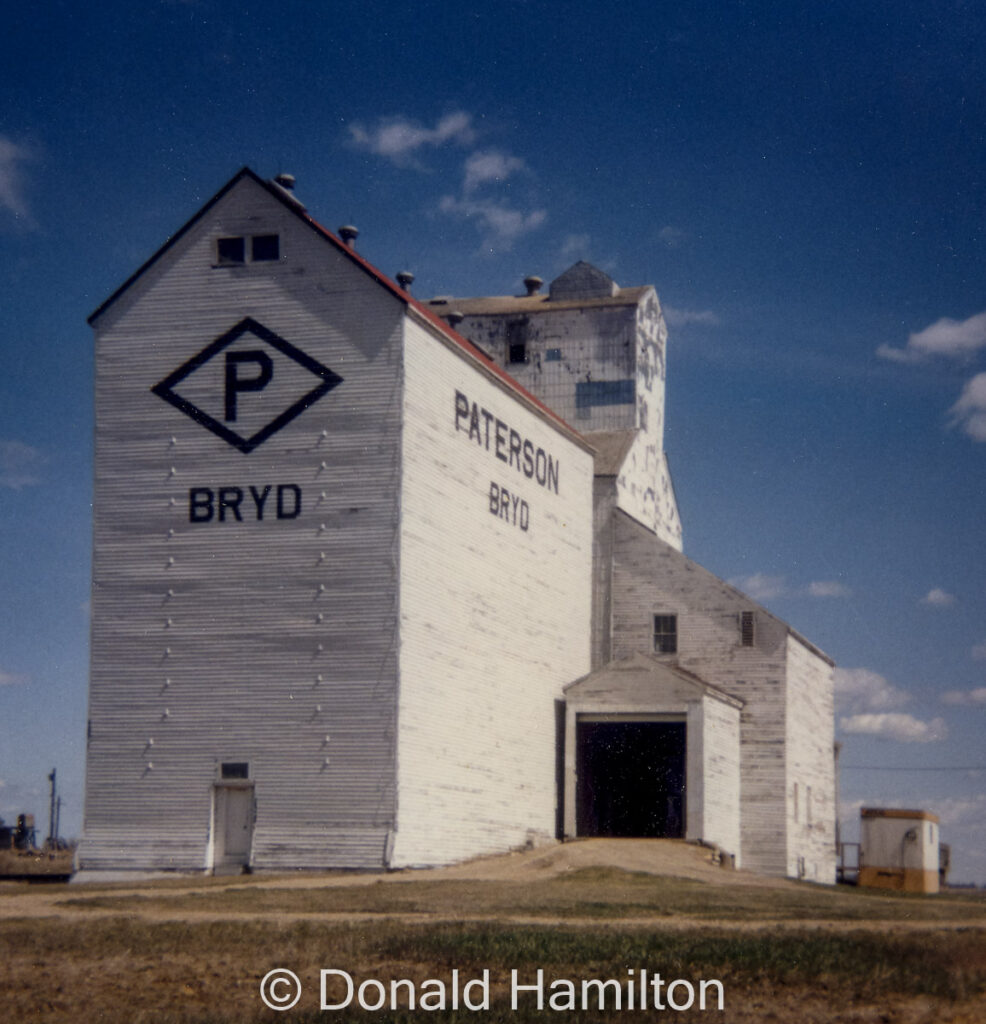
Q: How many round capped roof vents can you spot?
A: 5